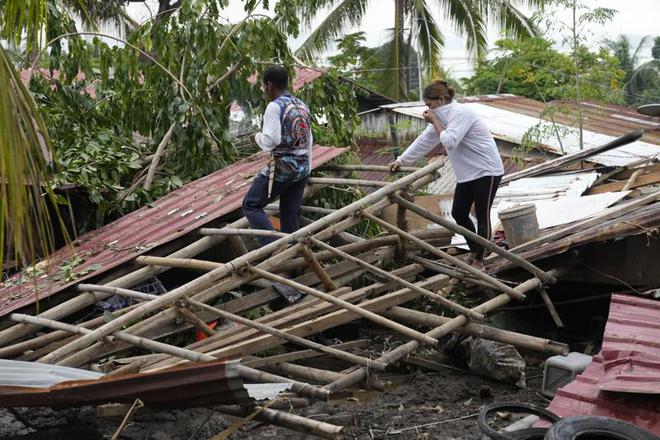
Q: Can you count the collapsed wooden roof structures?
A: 1